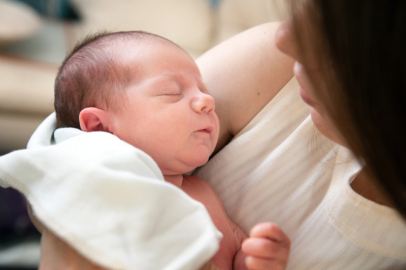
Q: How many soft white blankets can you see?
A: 1